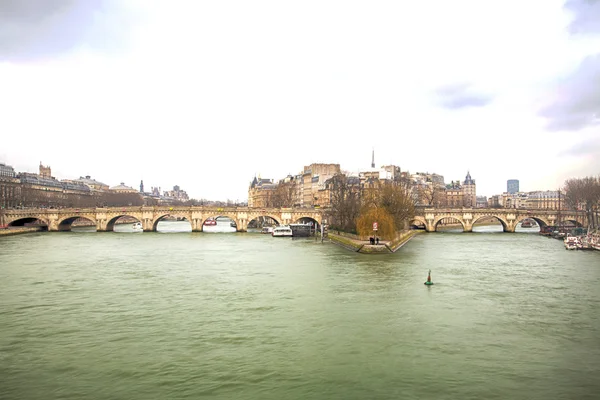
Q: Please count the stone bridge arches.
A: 12